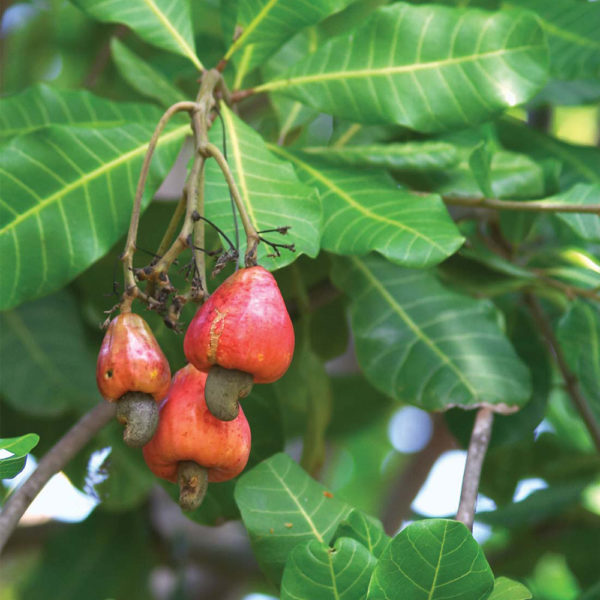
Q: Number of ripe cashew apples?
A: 3